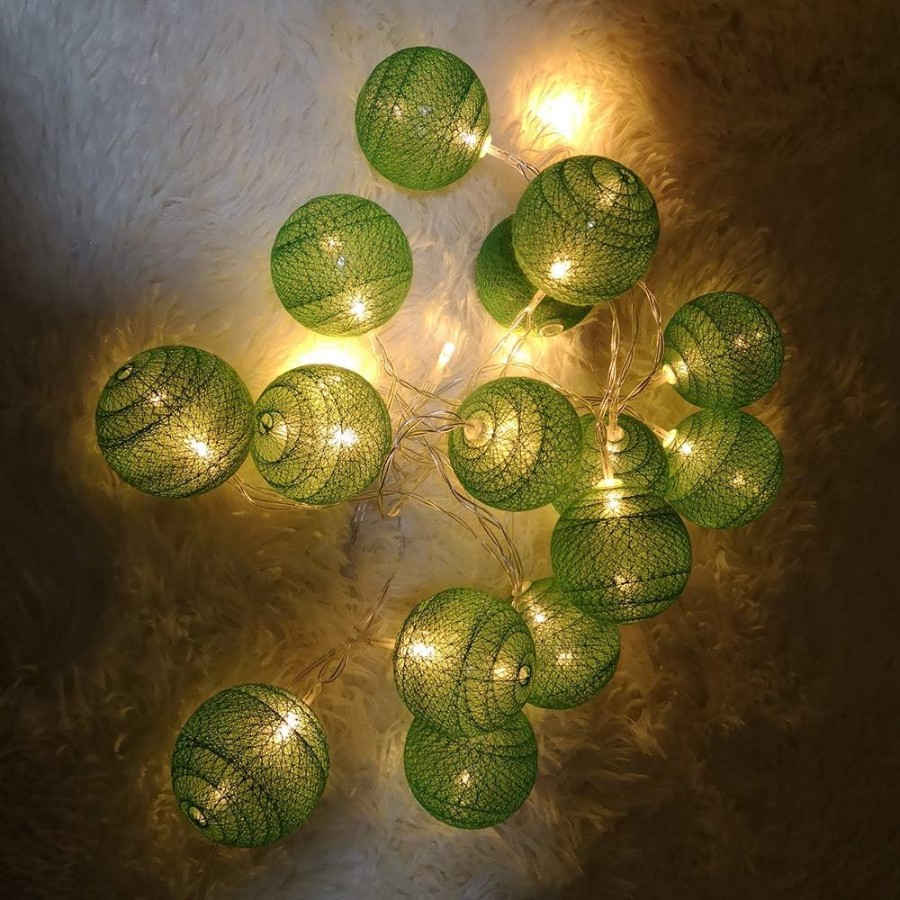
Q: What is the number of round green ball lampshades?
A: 15